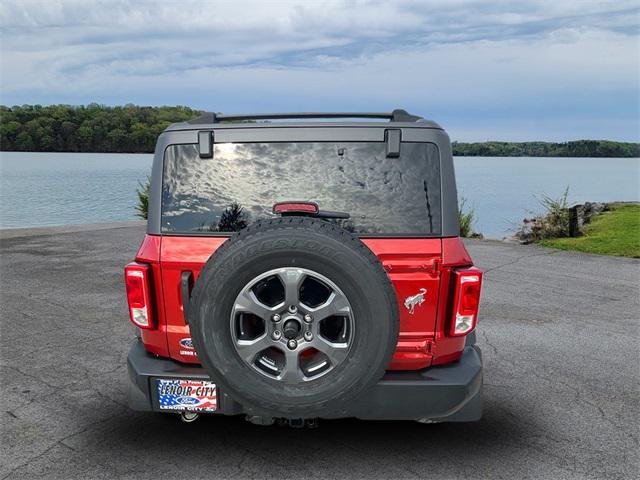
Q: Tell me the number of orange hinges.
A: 0